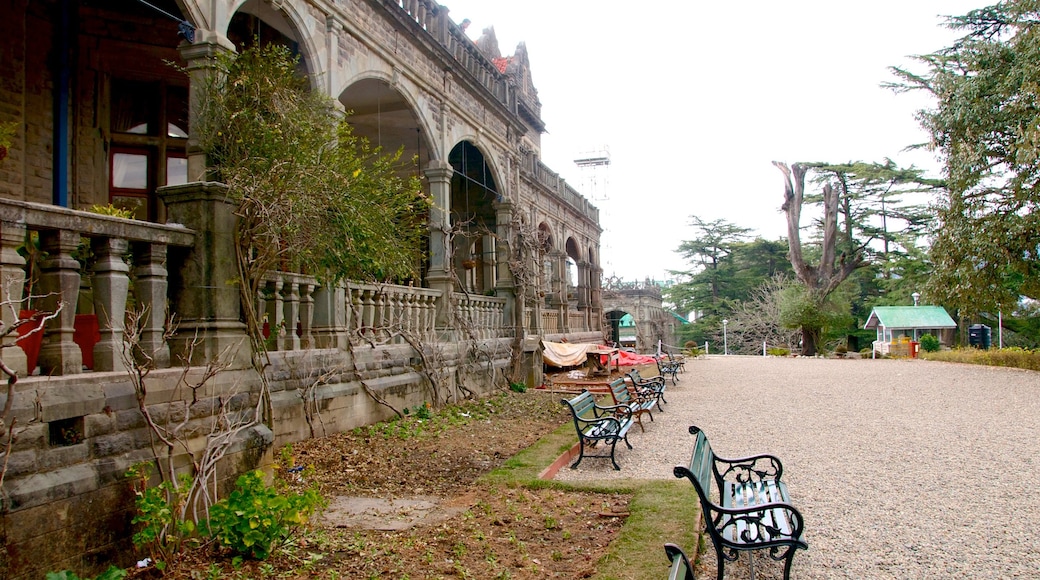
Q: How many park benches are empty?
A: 7